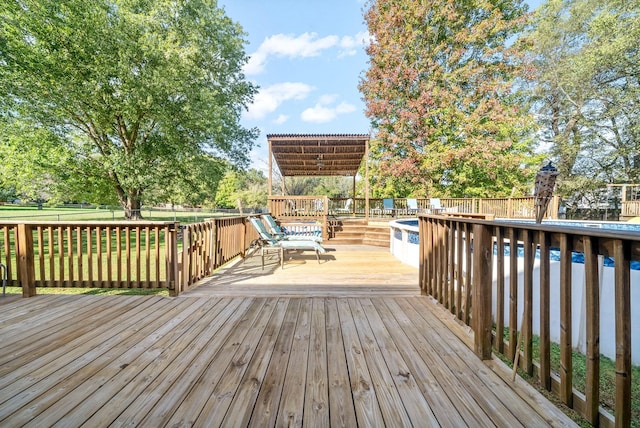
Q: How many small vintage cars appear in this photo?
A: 0